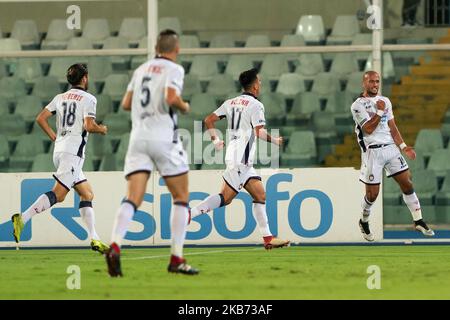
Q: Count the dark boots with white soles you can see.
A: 2